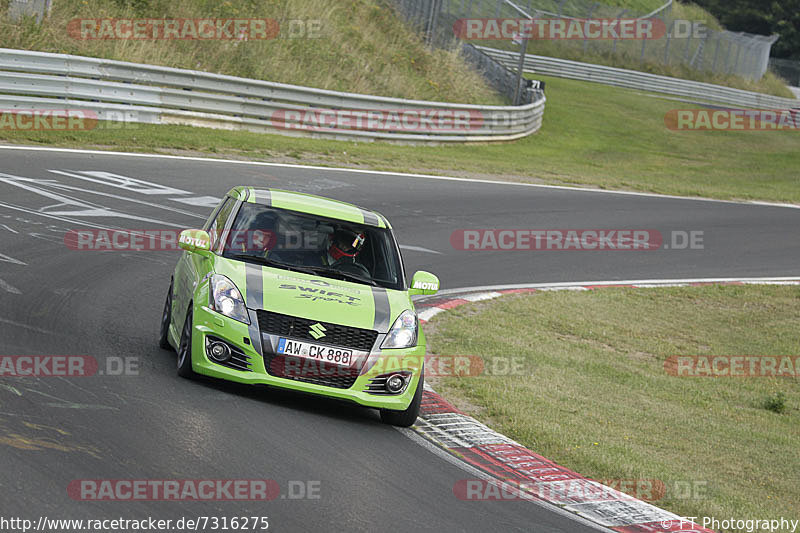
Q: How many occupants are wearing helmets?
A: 2